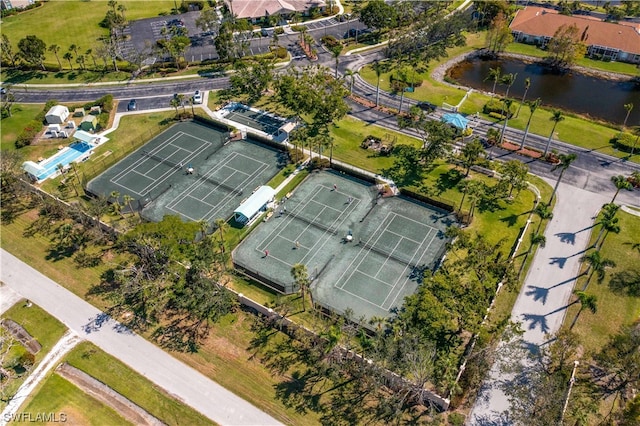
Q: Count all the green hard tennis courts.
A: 4